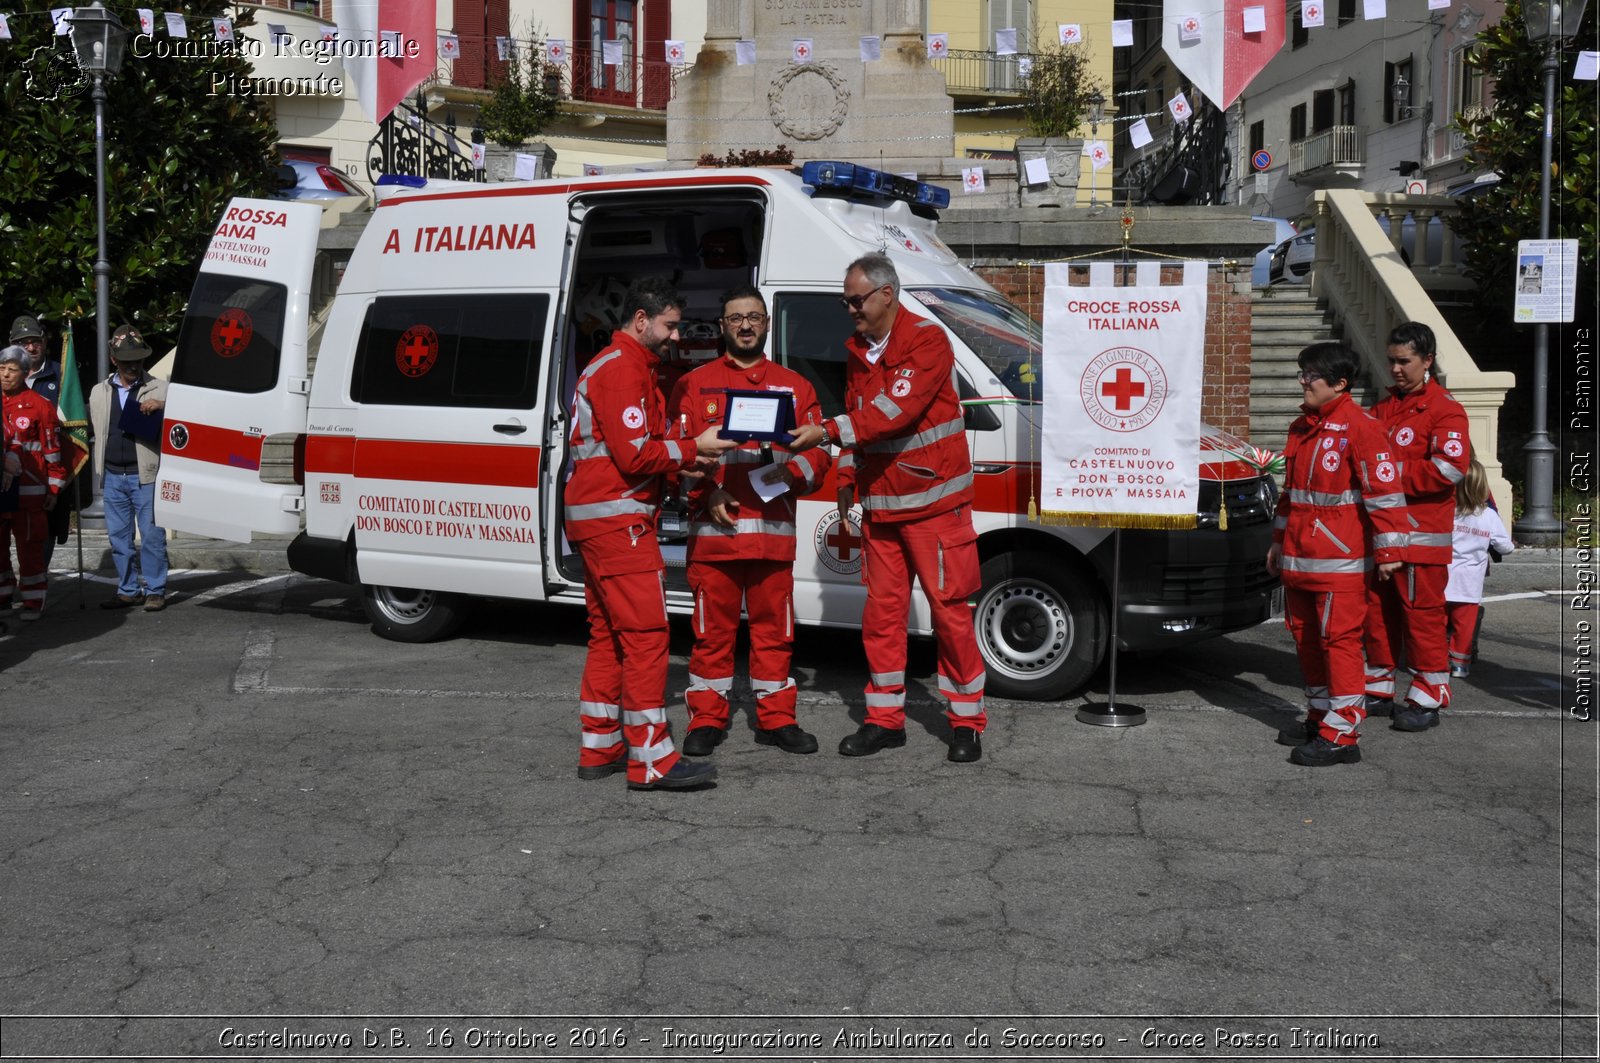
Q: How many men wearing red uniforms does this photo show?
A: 3